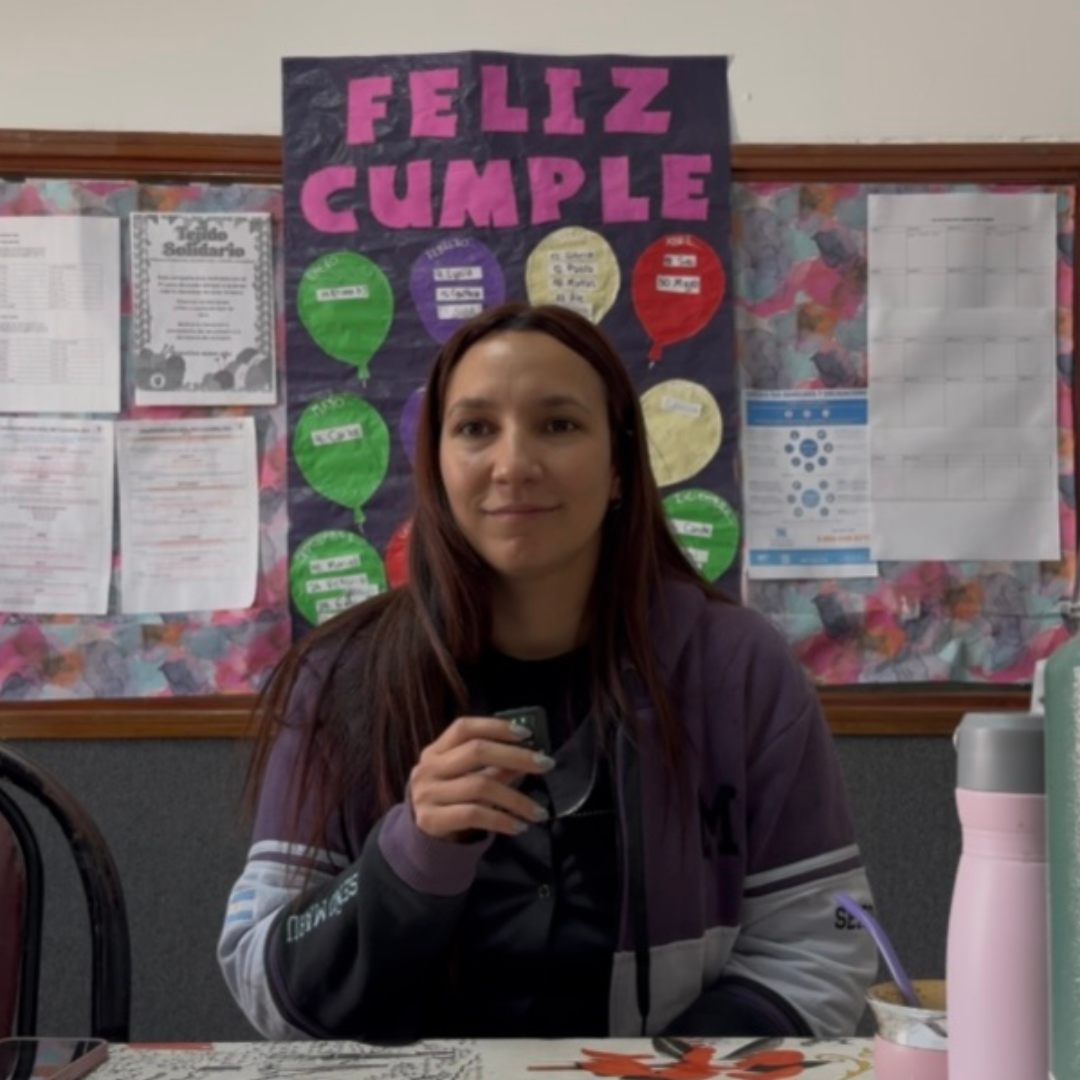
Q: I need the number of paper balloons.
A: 10